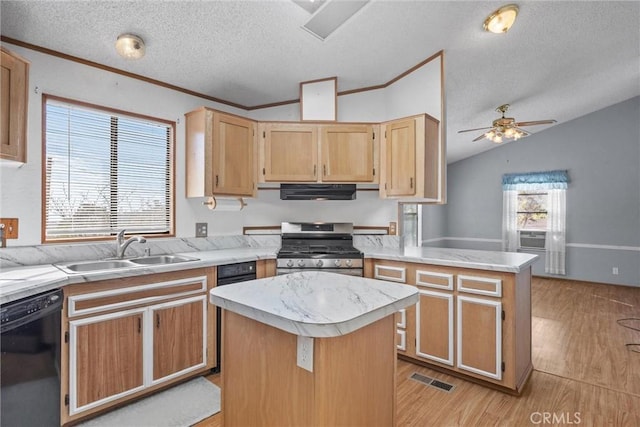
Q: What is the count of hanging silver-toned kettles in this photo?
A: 0